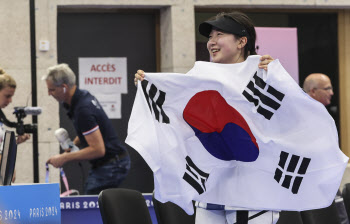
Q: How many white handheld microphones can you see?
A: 1